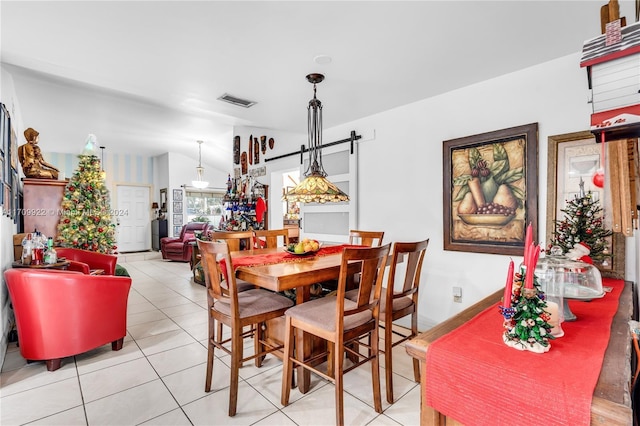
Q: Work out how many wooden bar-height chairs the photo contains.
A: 6